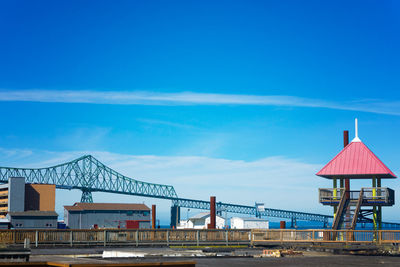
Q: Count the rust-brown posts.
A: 4